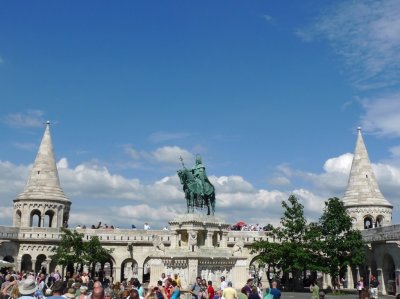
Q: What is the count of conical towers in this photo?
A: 2